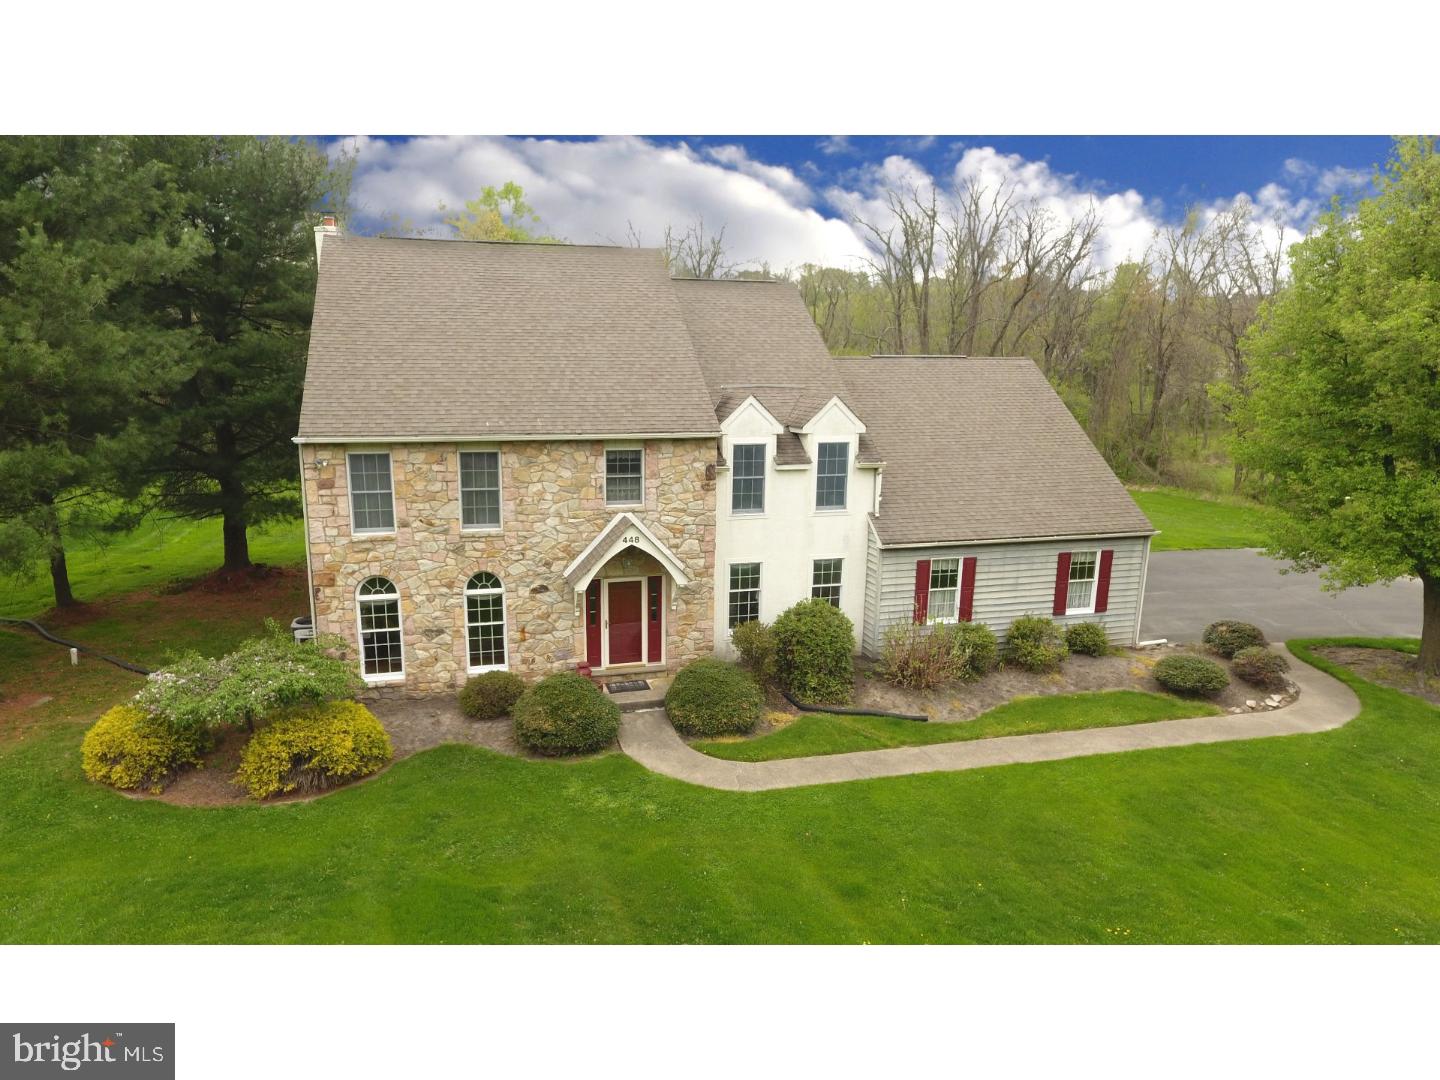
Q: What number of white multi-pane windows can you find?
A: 11